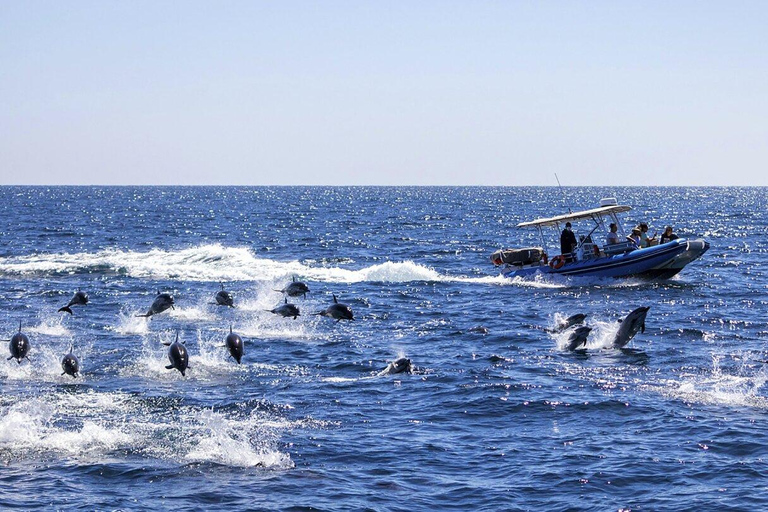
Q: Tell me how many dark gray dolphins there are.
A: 14